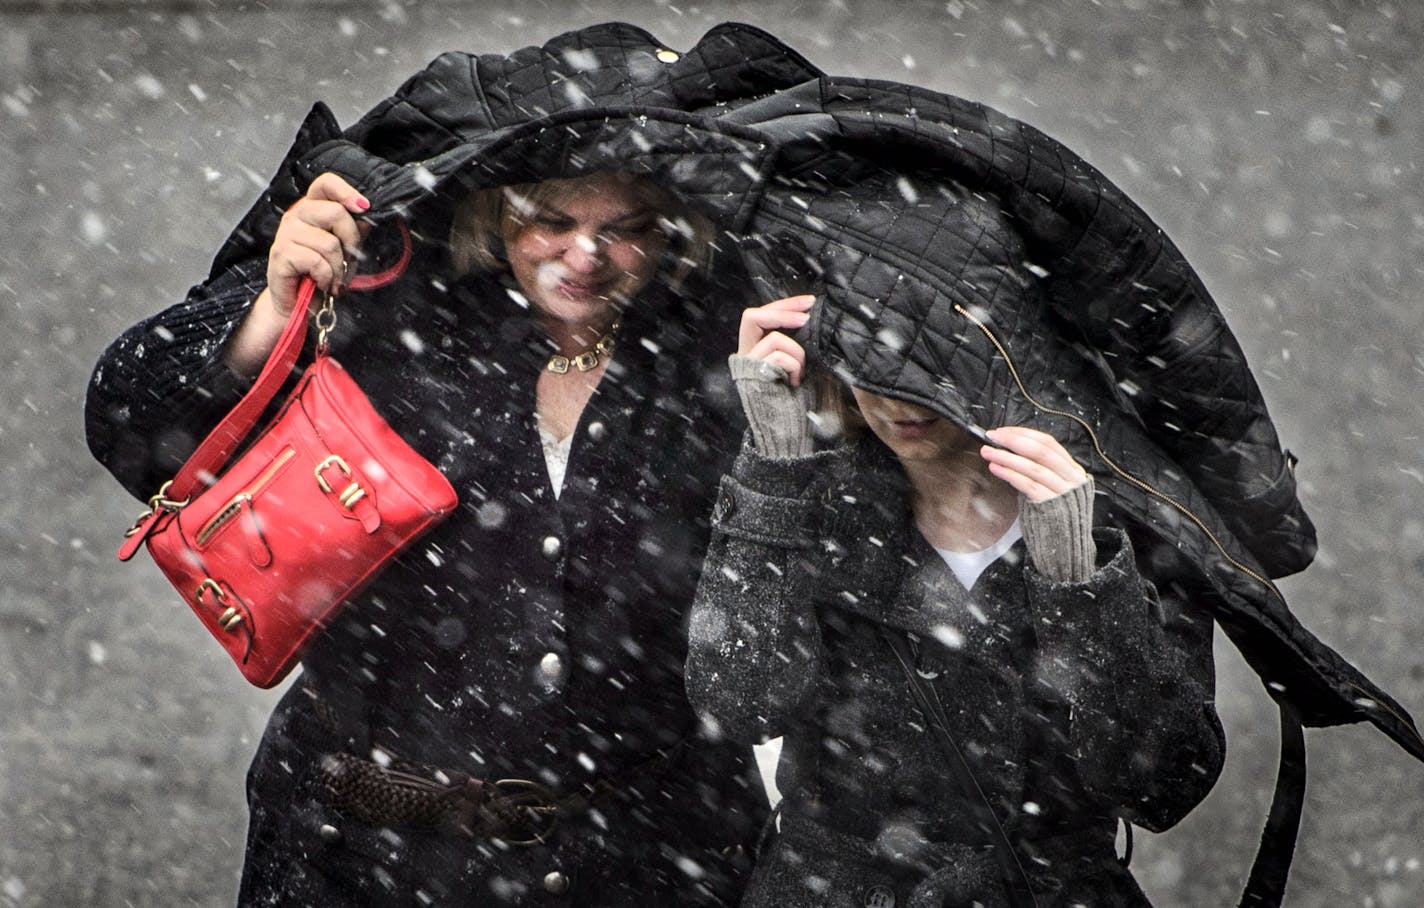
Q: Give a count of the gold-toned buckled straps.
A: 2